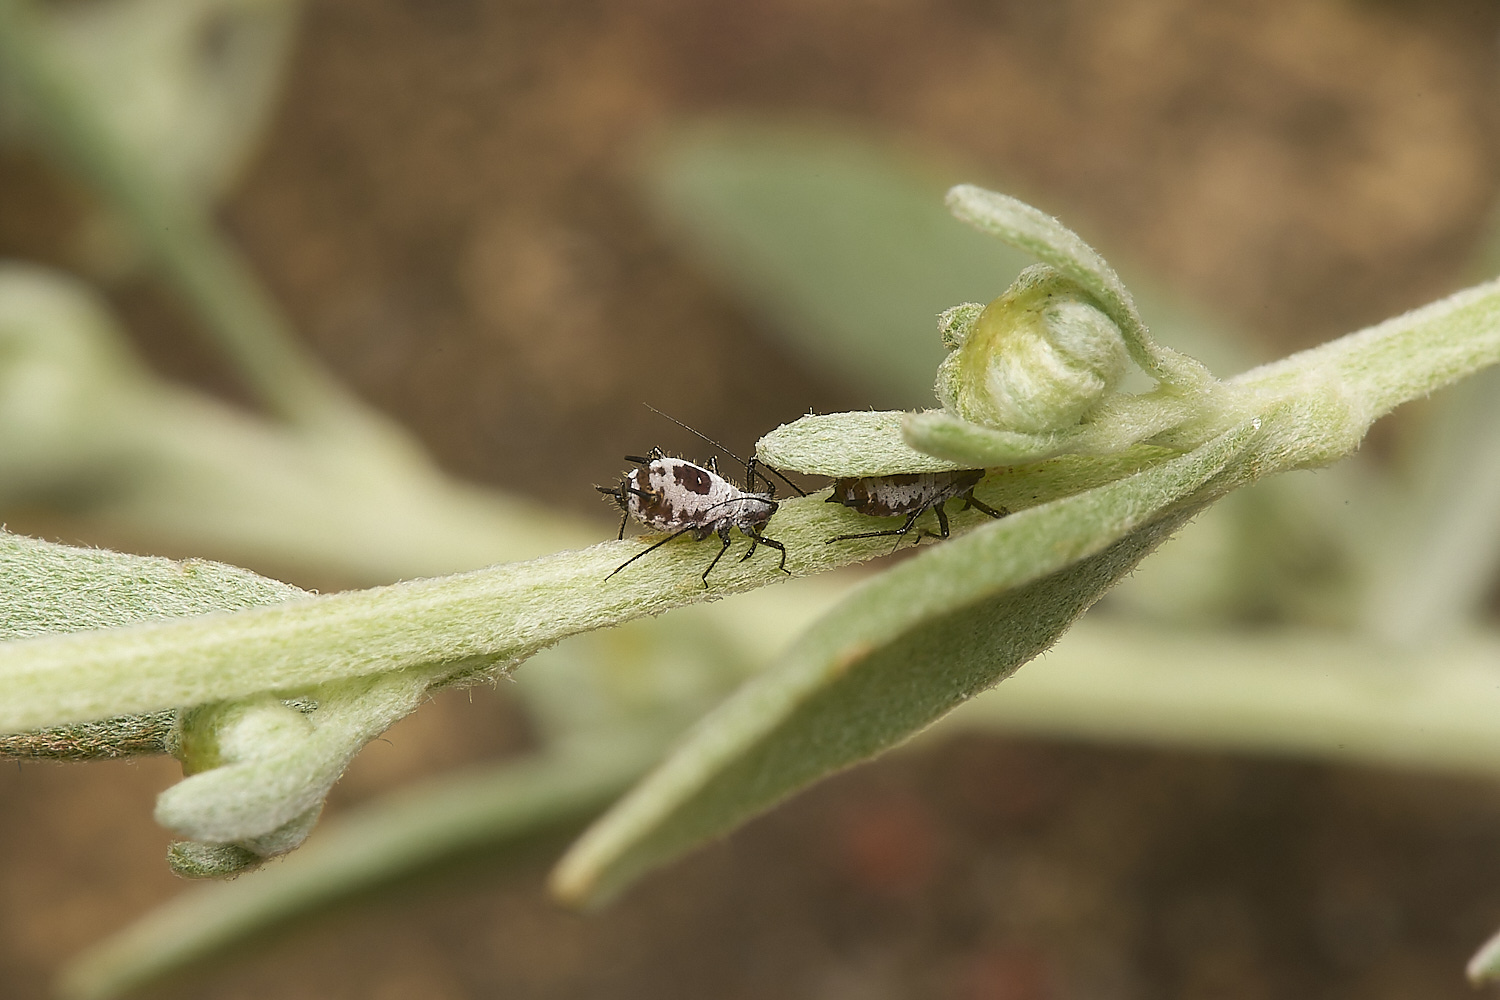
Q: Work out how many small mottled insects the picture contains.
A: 2